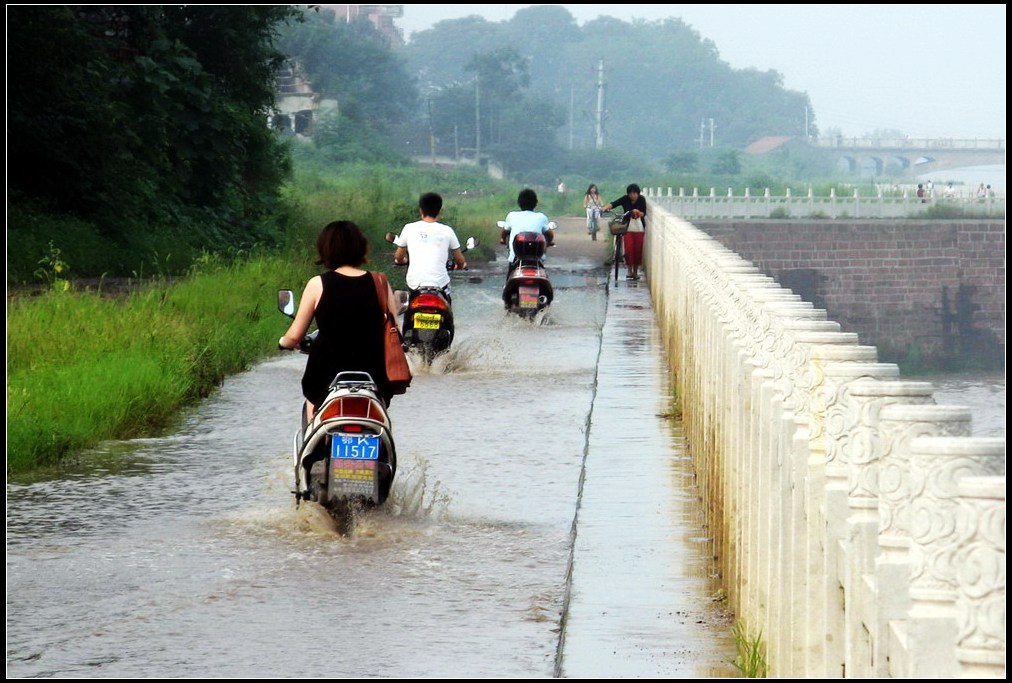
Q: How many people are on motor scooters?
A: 3